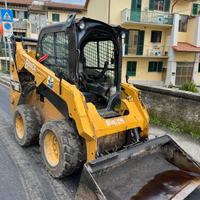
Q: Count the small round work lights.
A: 2